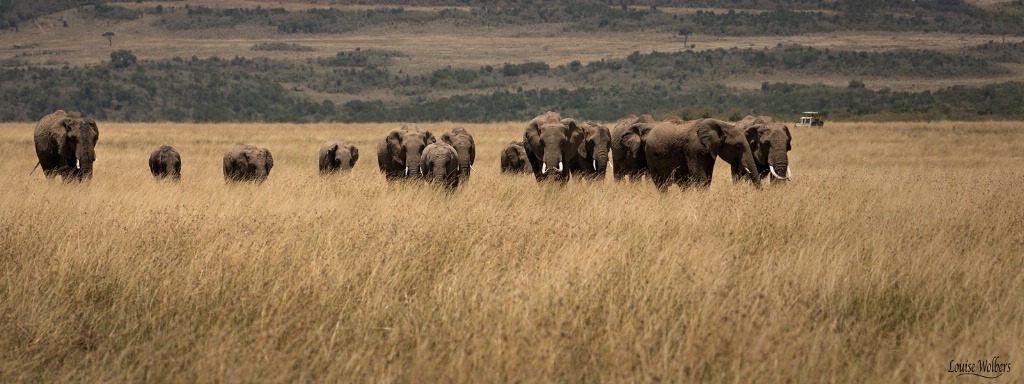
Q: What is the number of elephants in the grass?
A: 13